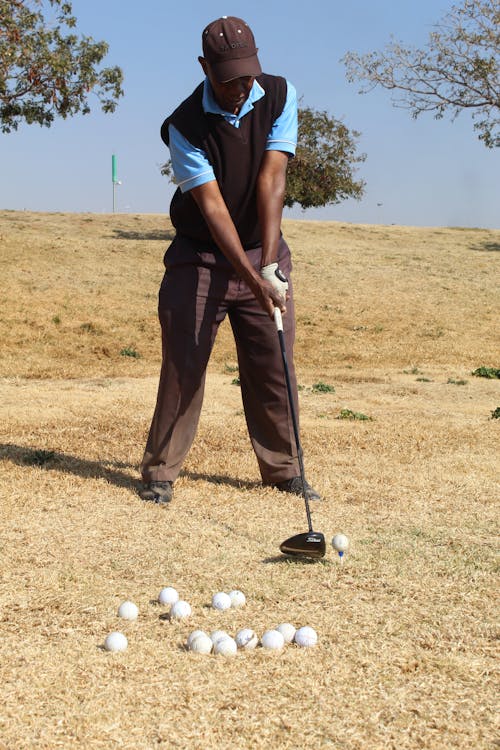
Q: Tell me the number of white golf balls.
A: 15